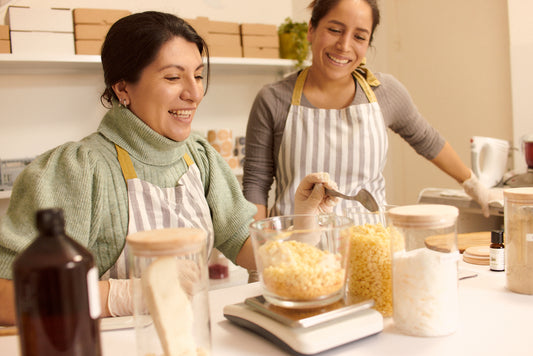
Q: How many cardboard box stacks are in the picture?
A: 5